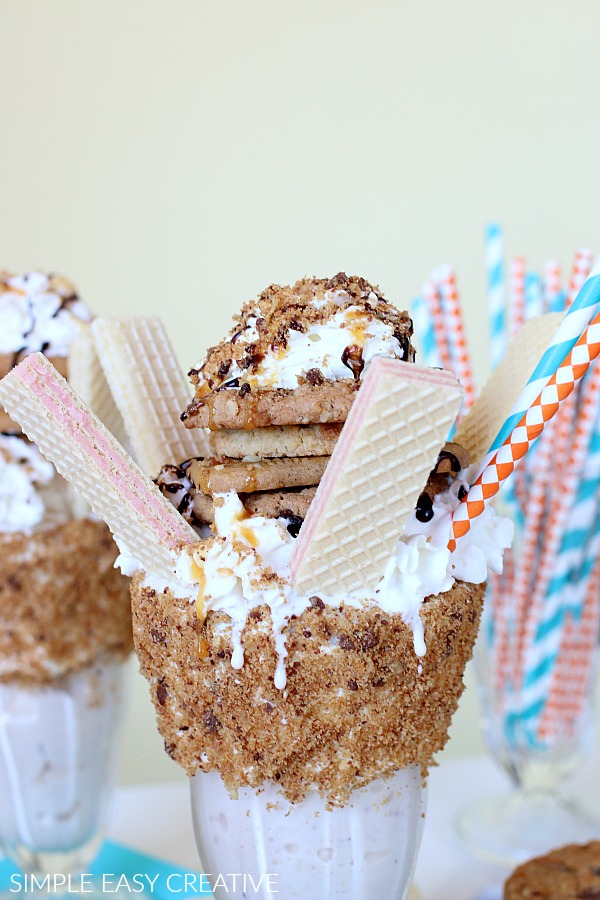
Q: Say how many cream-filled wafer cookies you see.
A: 5